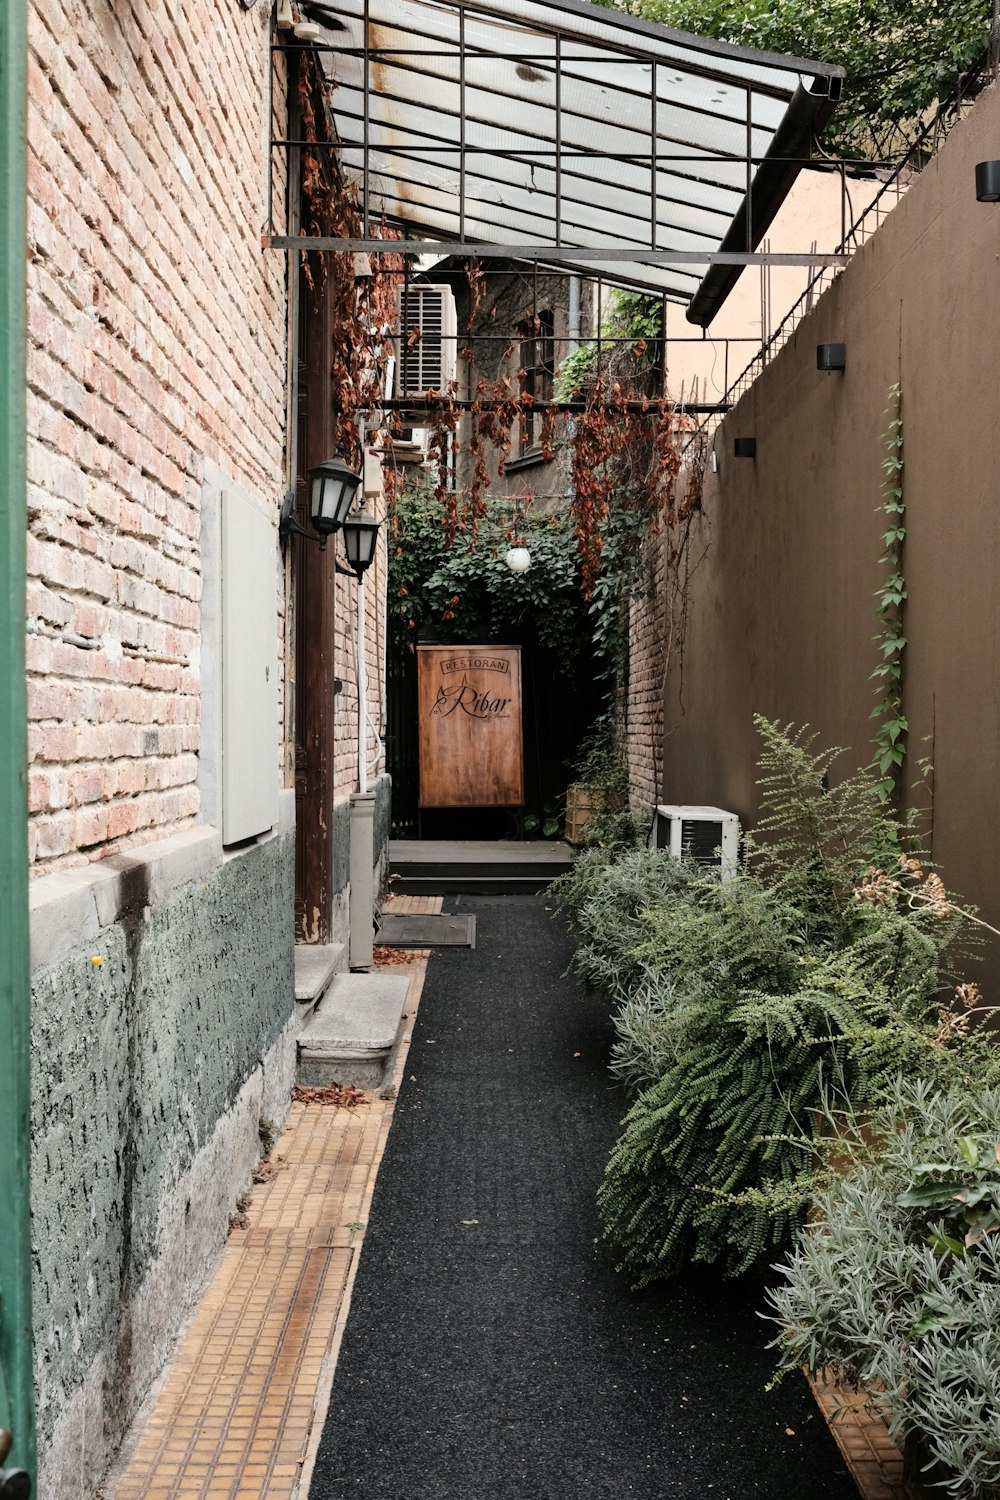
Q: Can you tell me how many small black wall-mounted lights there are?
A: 3